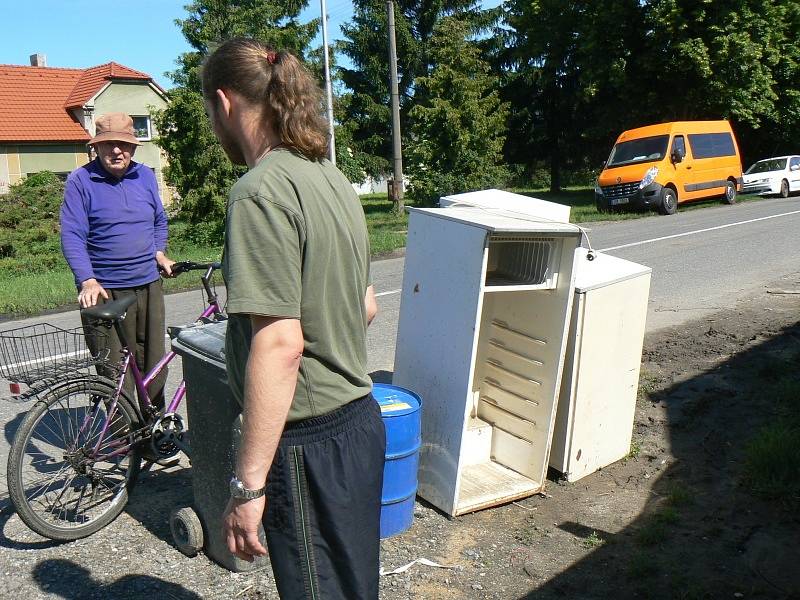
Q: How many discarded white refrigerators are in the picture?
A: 3